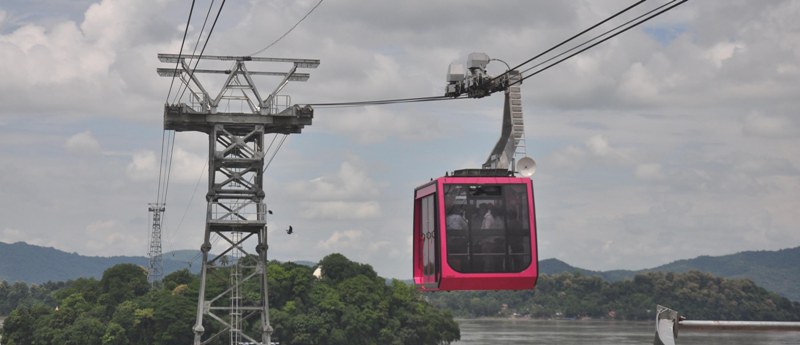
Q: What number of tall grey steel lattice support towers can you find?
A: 2